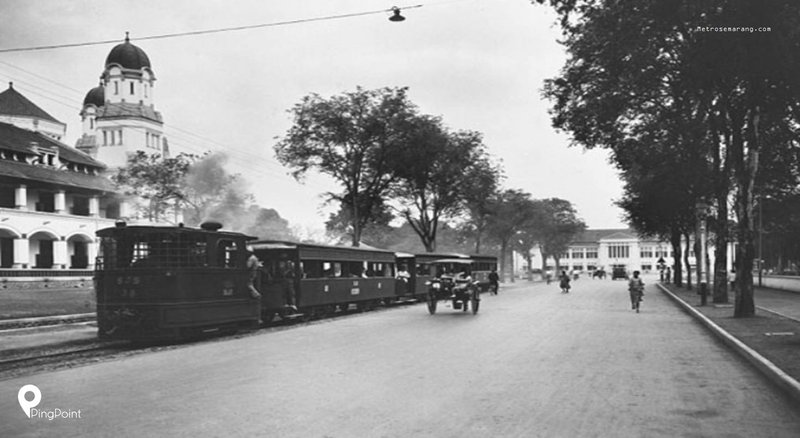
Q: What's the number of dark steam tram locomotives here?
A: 1